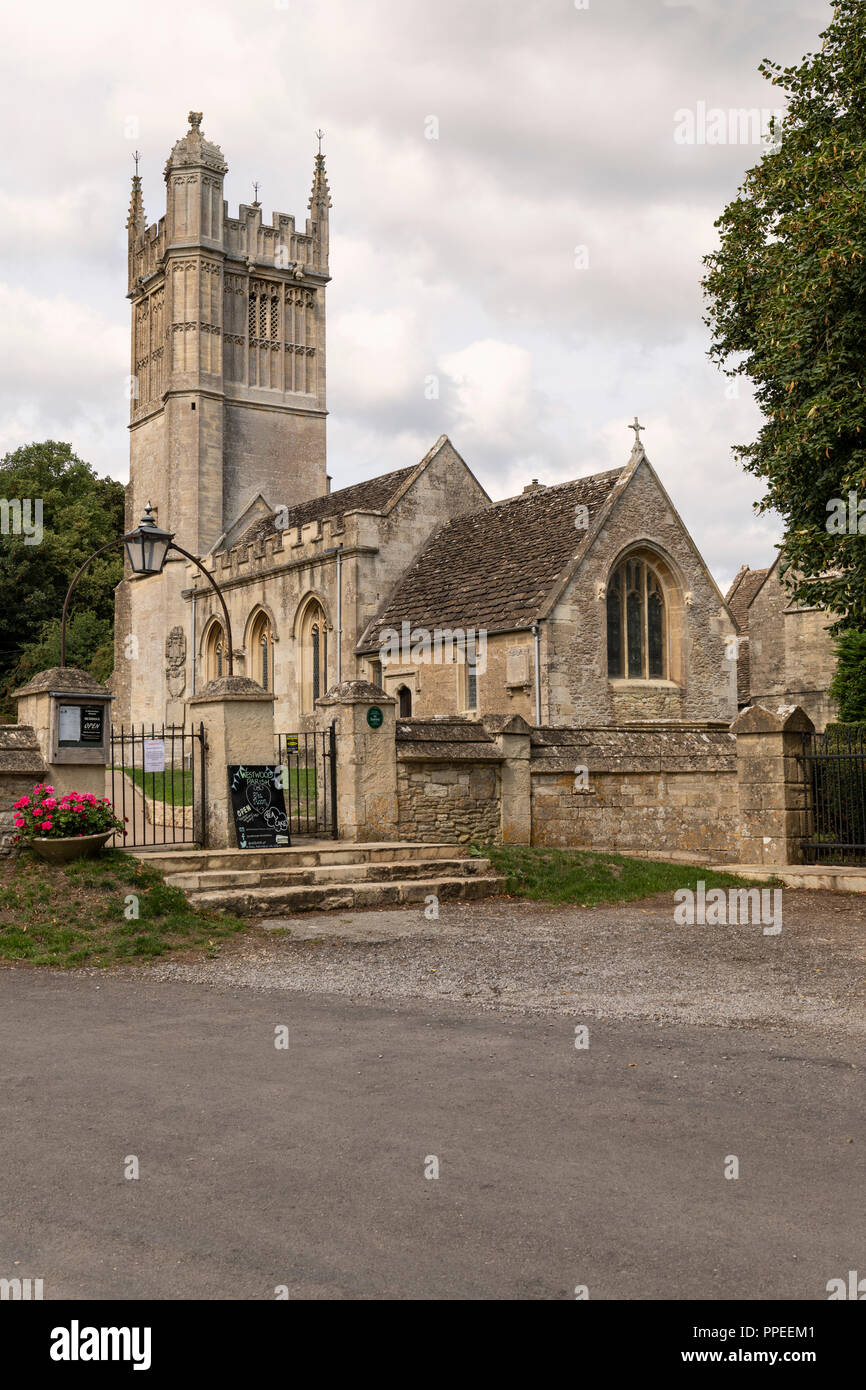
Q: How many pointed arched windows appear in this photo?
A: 4